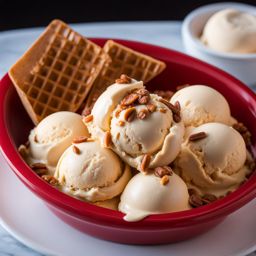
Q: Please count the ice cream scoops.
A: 7